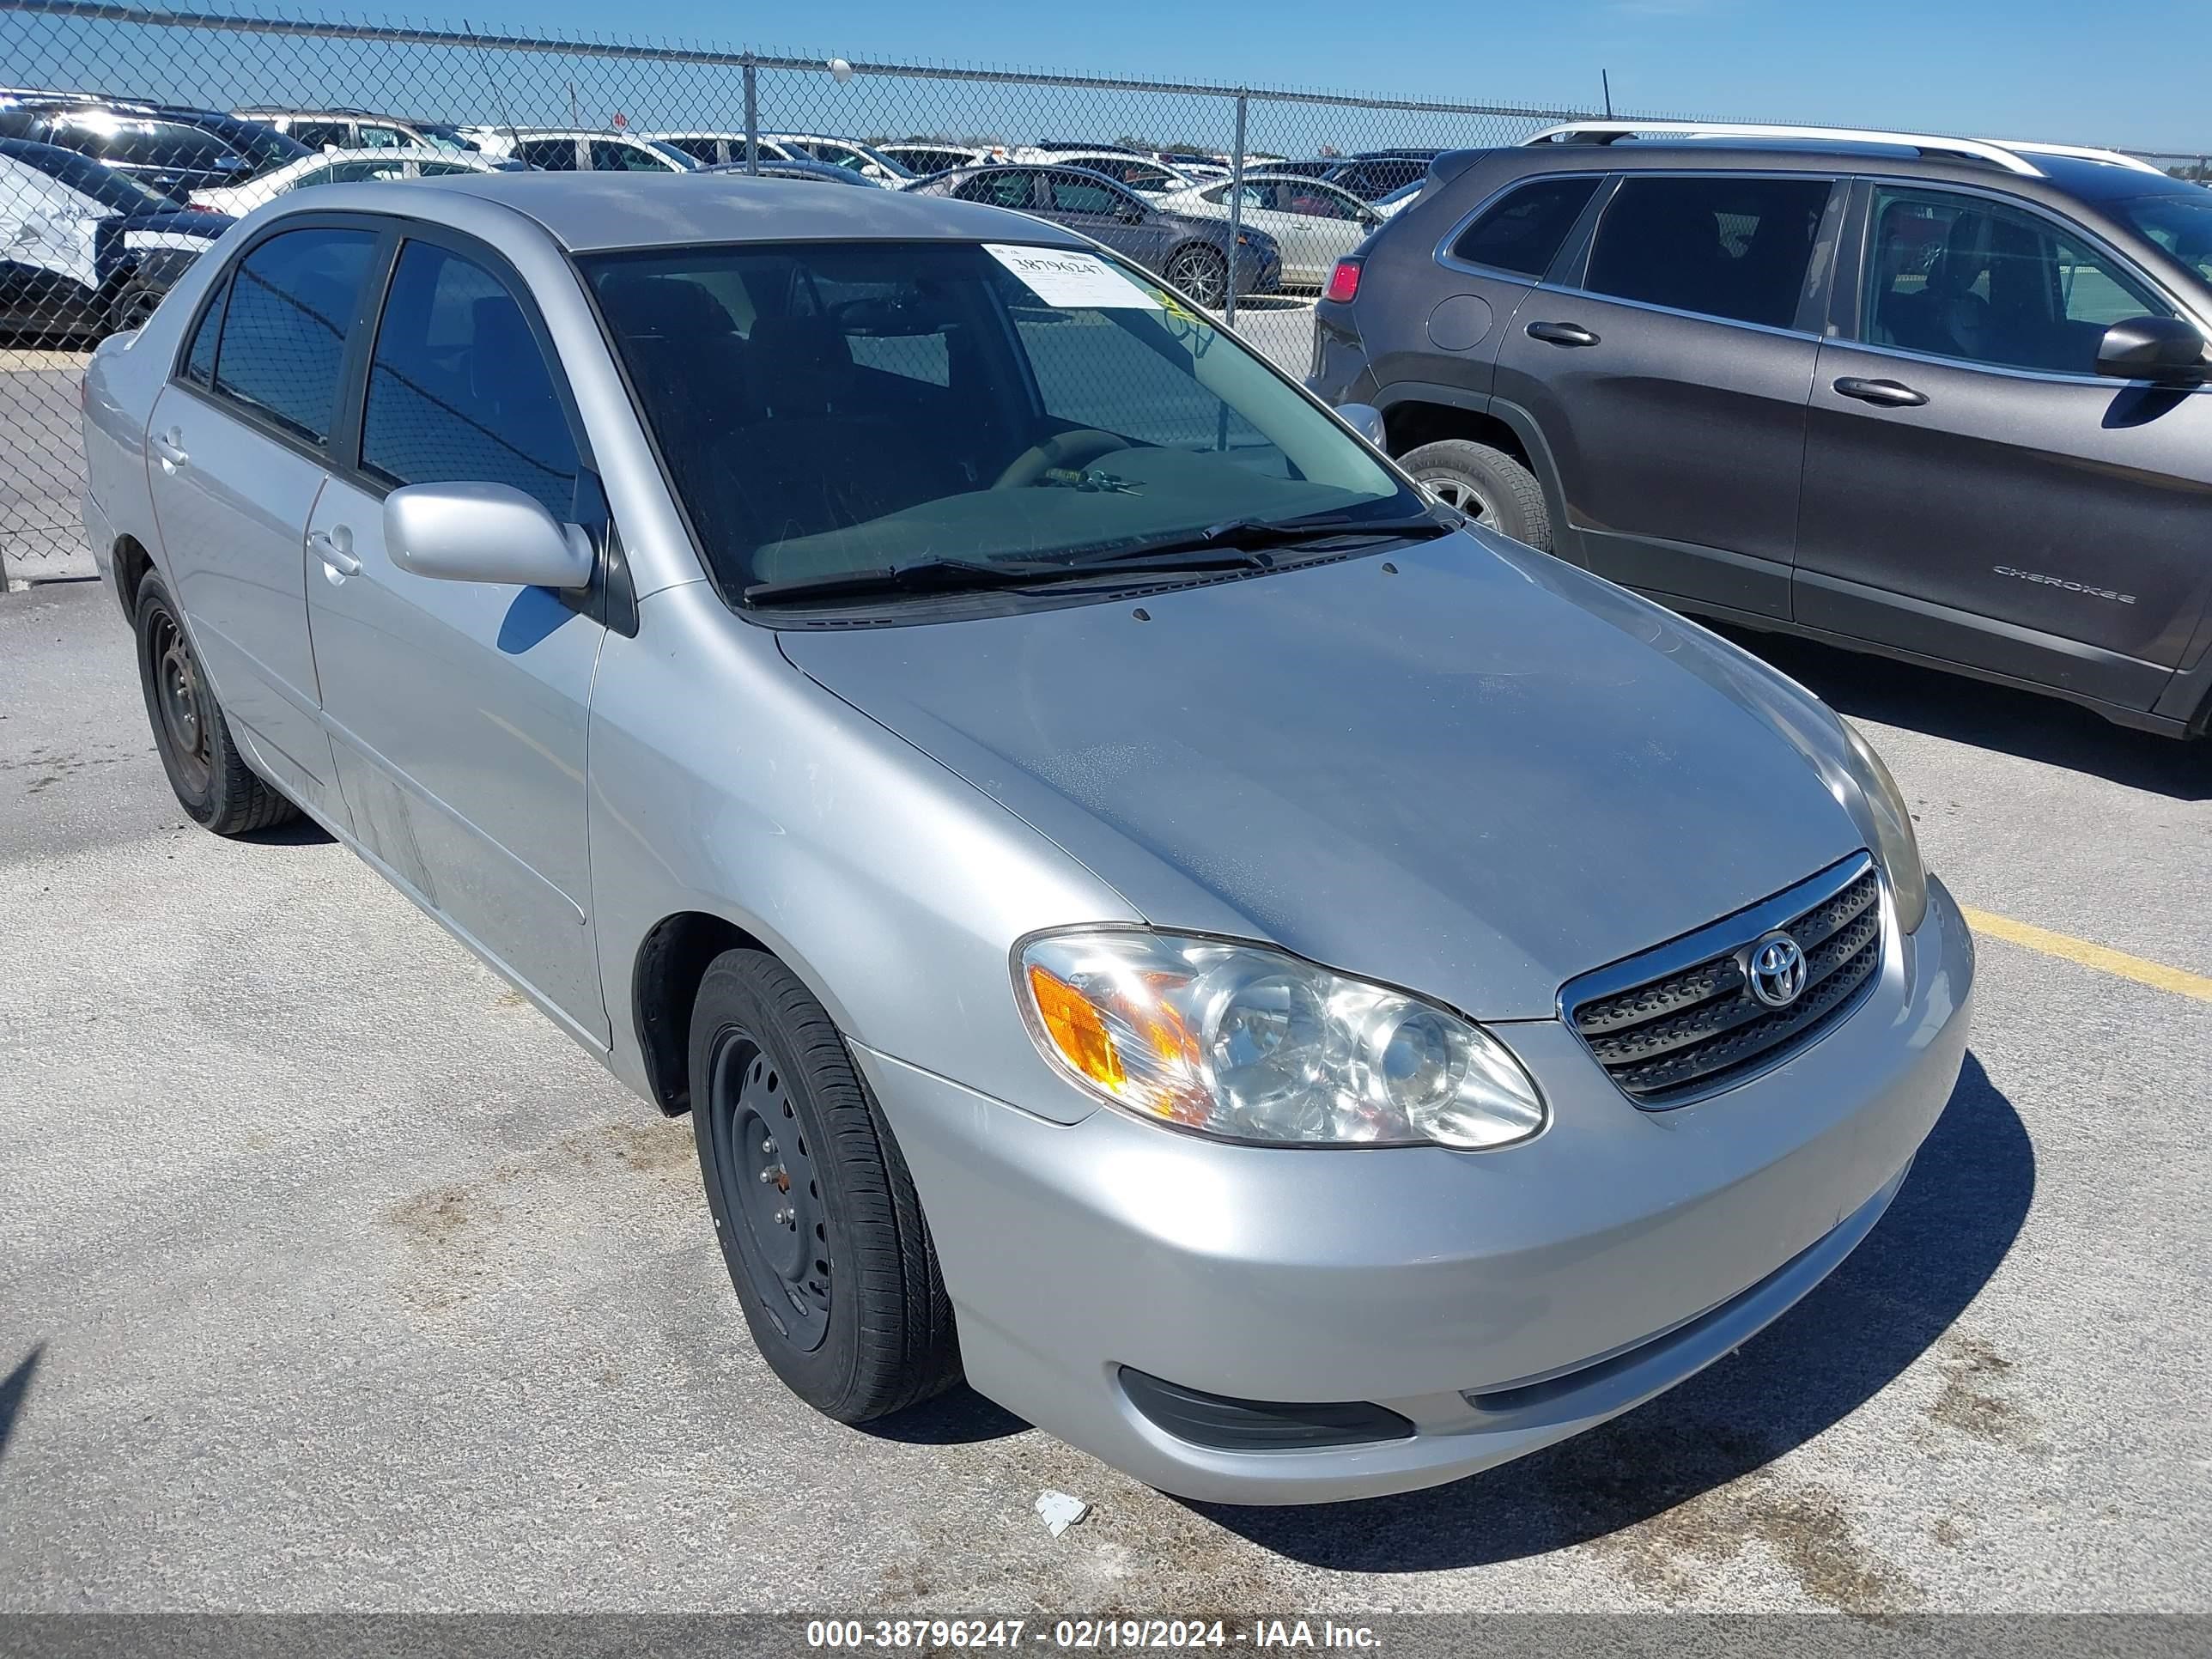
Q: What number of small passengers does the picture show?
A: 0